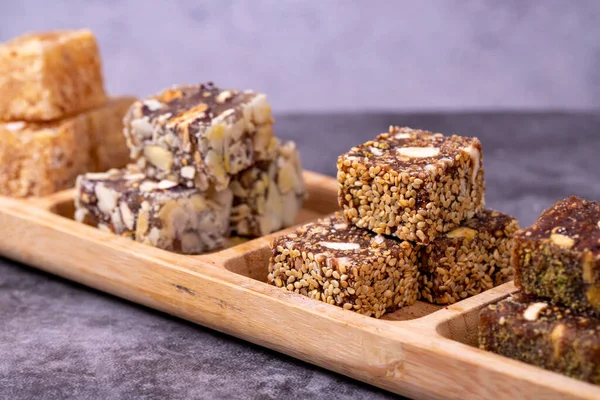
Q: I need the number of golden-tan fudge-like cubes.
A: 3